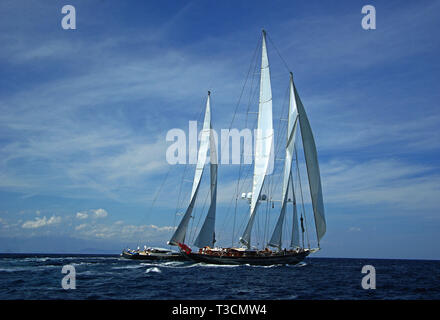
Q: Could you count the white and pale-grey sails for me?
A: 6